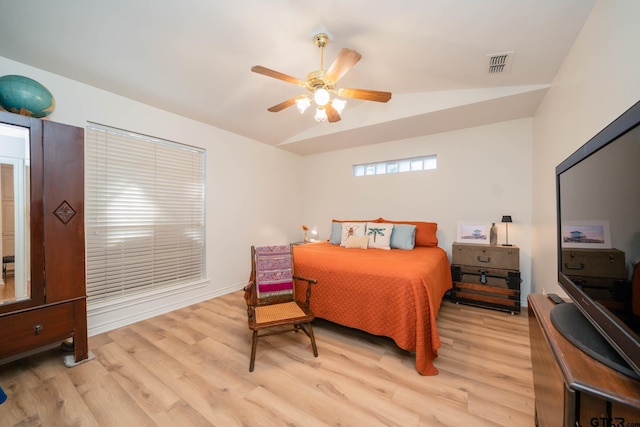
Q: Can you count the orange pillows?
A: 2